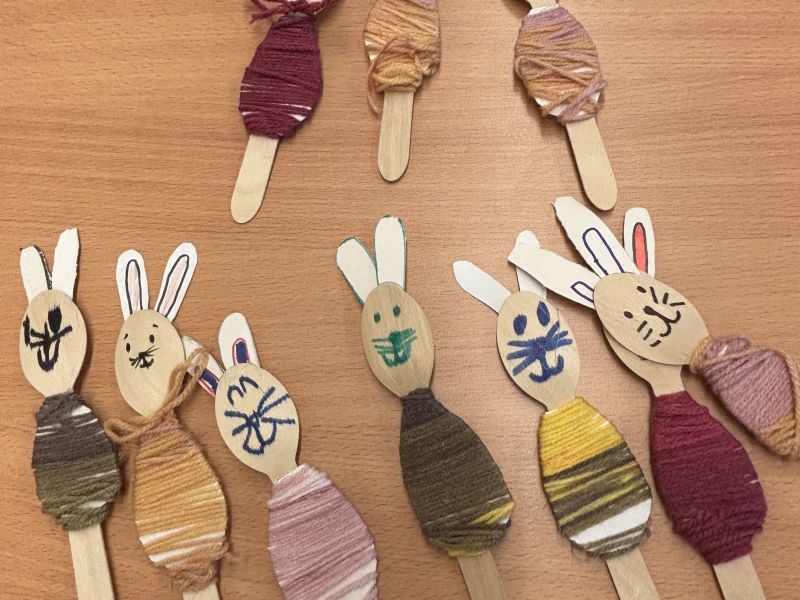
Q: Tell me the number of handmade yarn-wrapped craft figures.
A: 10